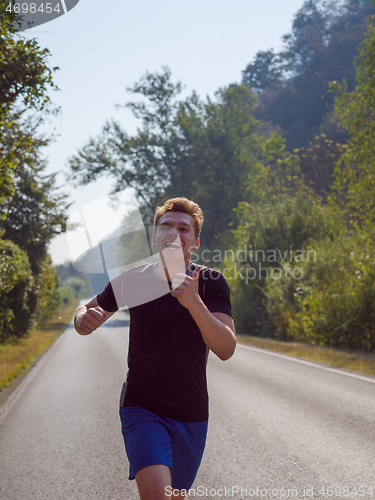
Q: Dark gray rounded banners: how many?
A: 1